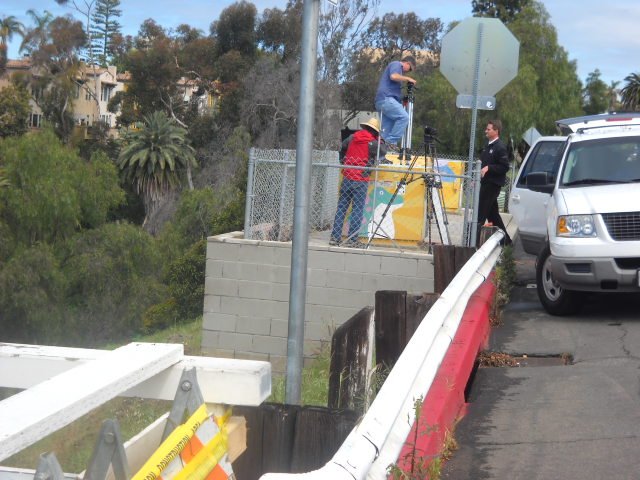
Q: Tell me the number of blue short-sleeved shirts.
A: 1